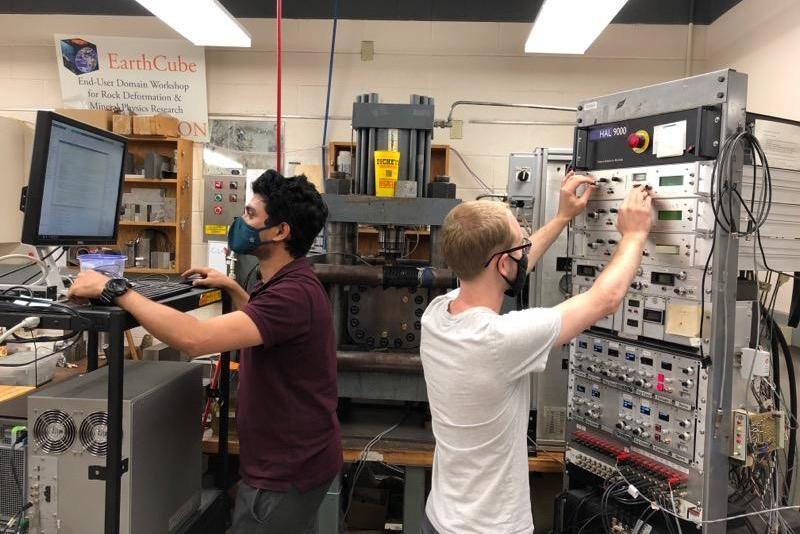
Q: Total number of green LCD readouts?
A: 2